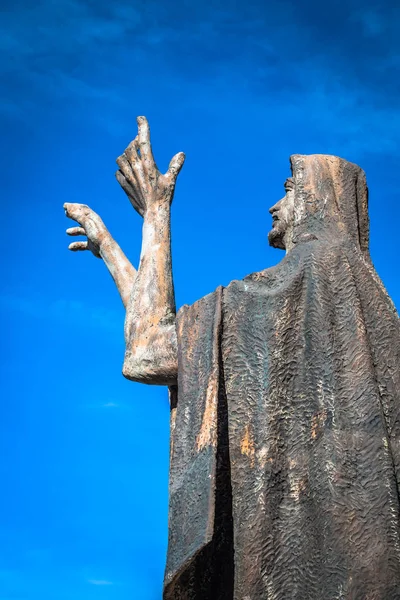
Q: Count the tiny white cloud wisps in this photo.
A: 2